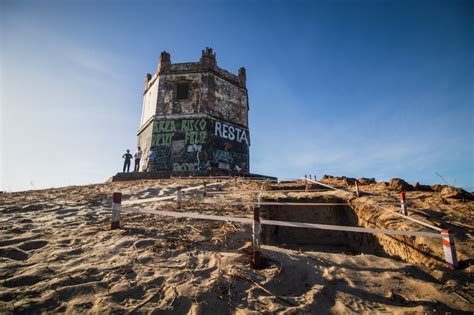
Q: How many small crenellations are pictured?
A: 4